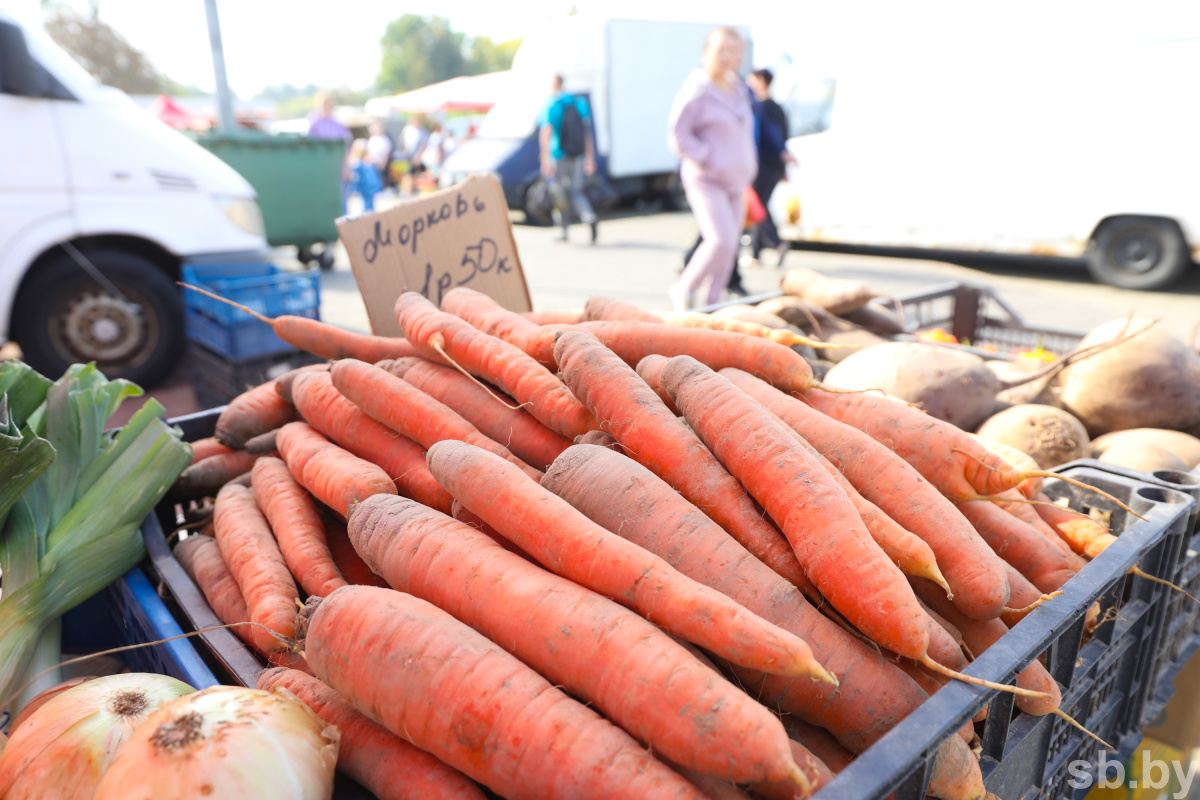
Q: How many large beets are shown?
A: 2